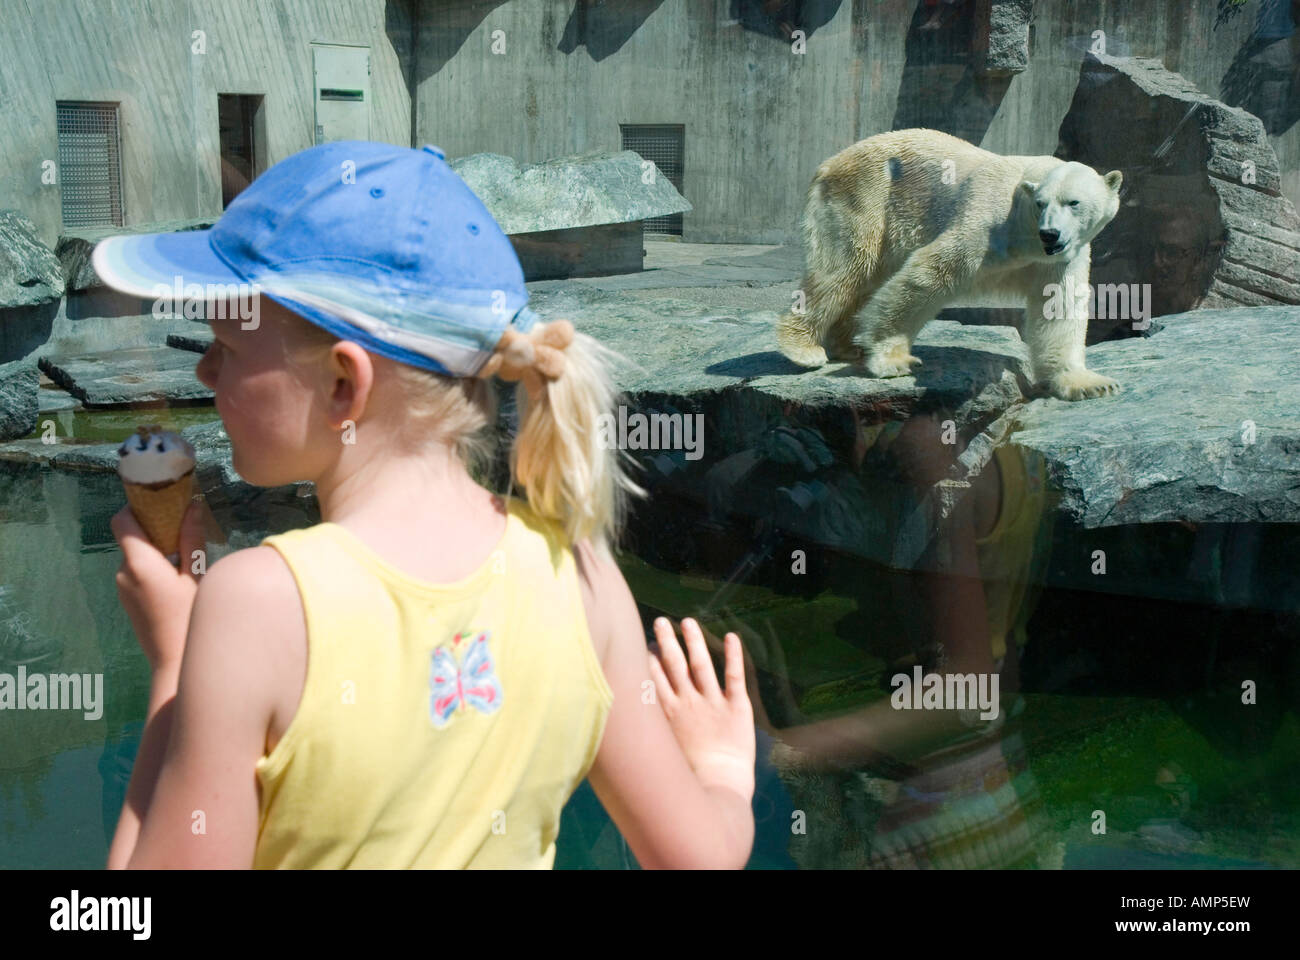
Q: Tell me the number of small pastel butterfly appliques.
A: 1